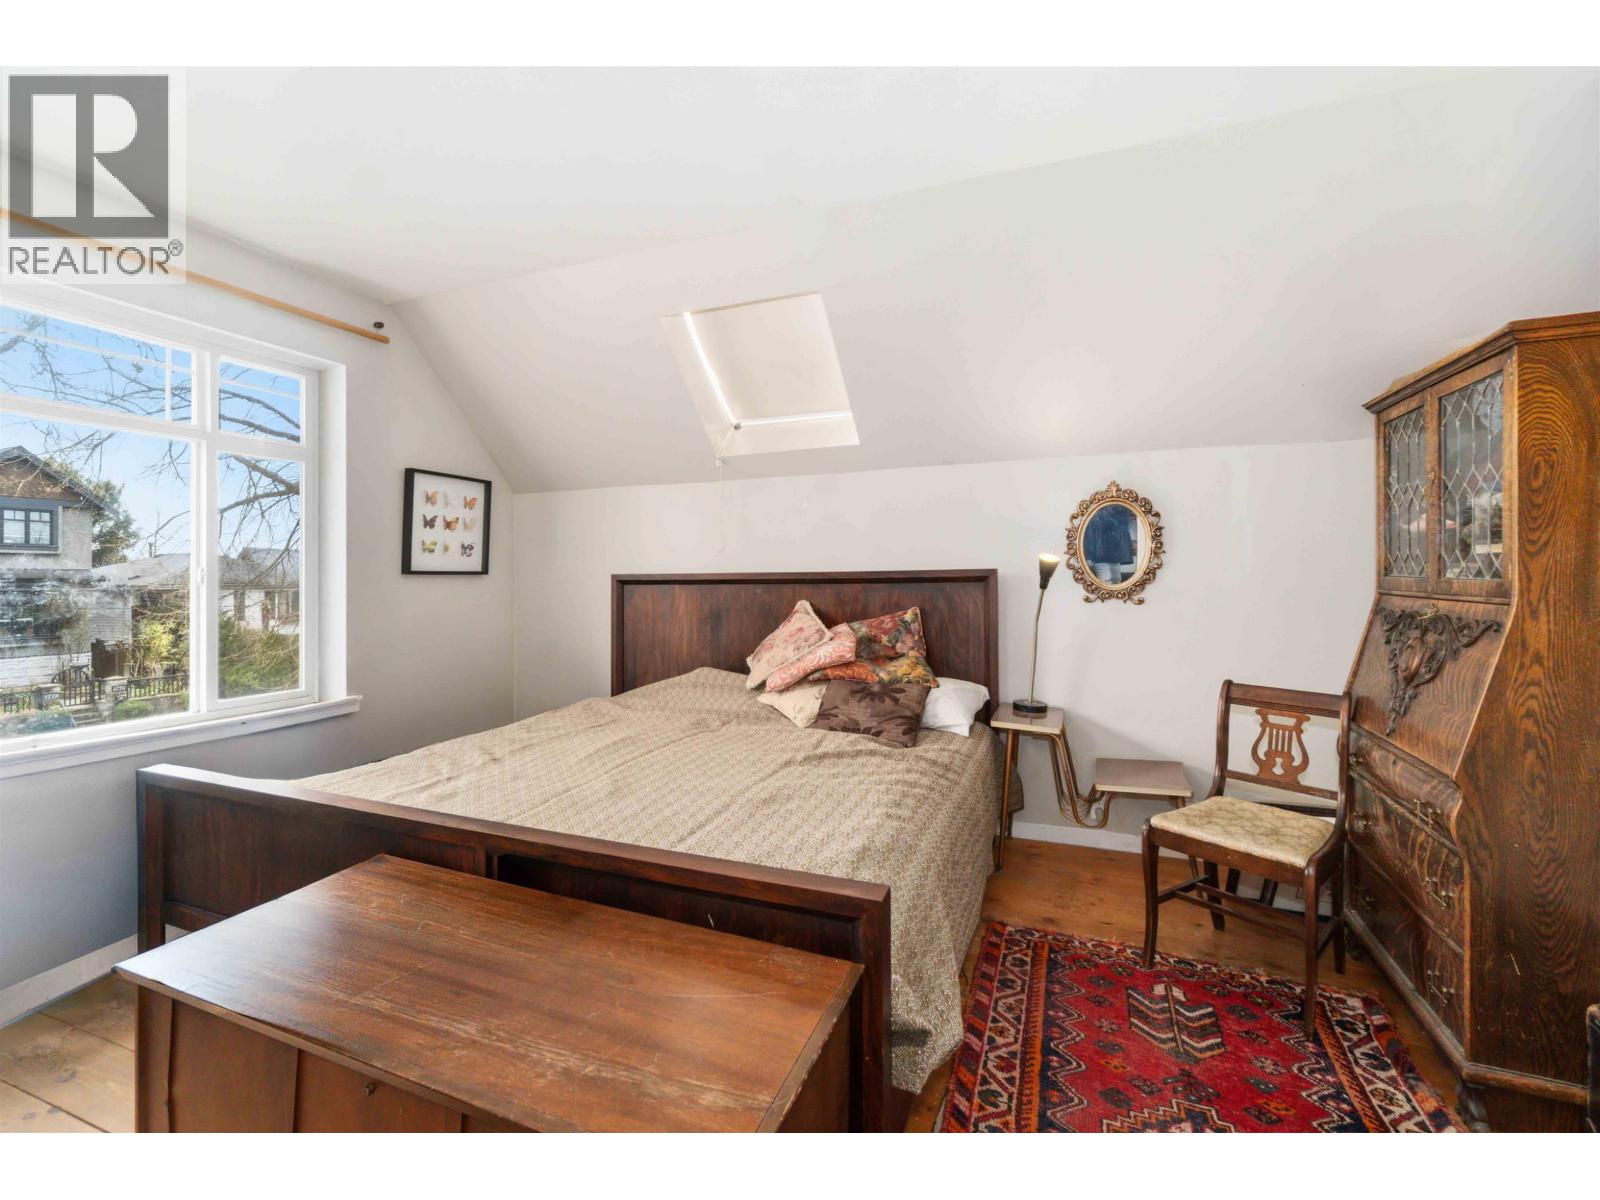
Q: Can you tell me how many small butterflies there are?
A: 9